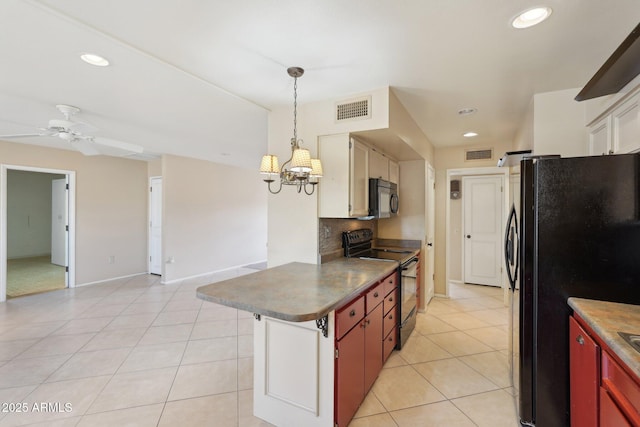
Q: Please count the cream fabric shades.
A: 3